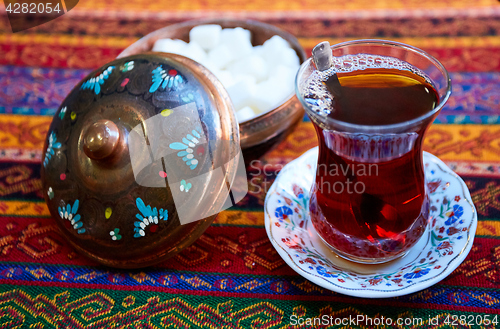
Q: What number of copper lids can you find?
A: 1